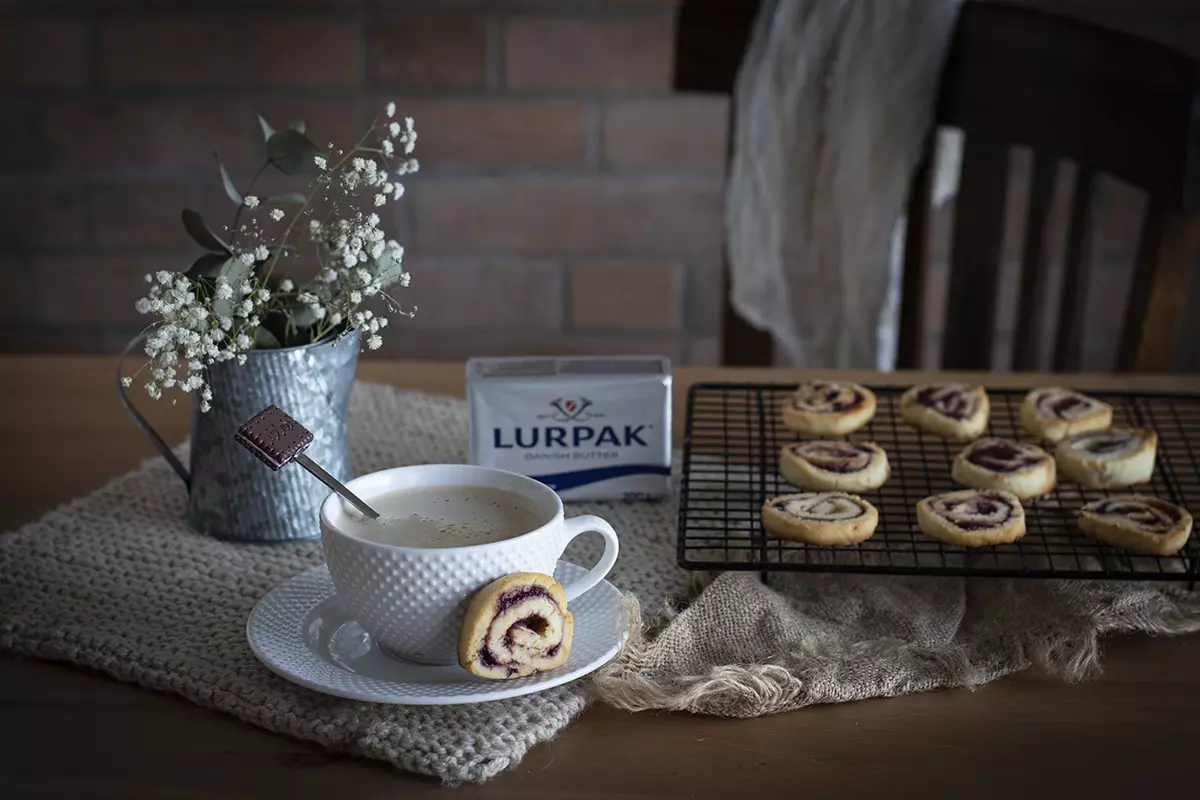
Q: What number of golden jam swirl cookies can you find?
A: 10